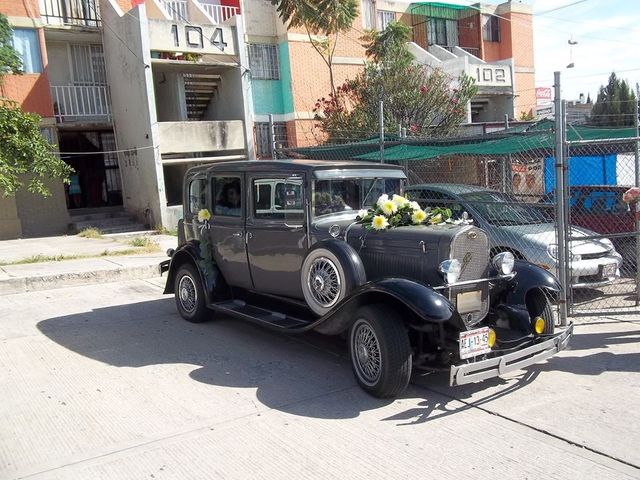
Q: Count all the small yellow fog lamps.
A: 2